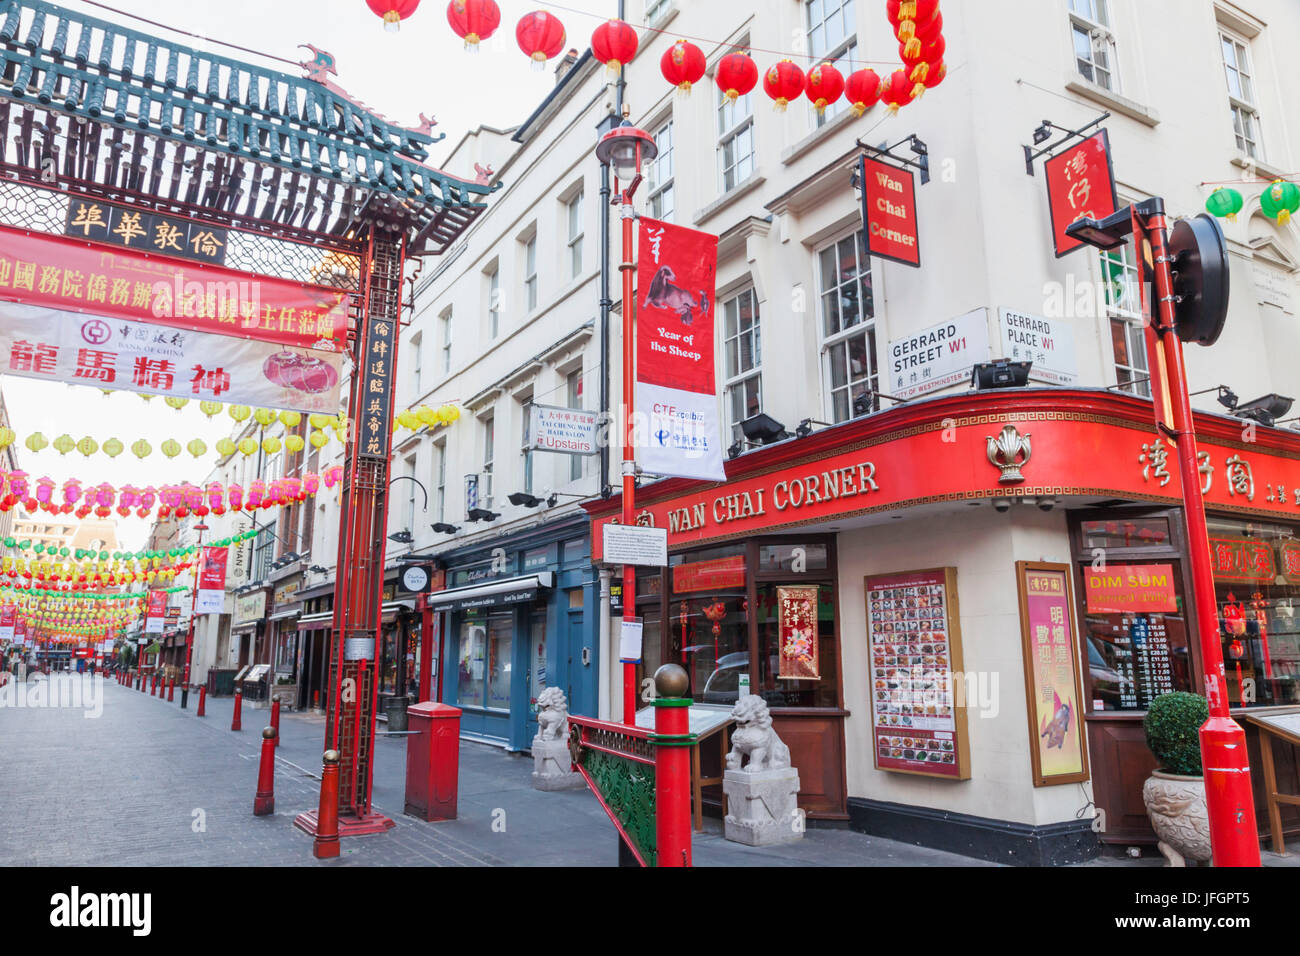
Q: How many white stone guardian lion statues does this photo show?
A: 2